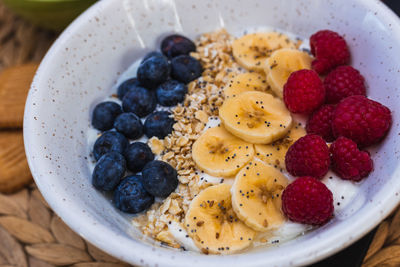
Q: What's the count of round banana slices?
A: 8